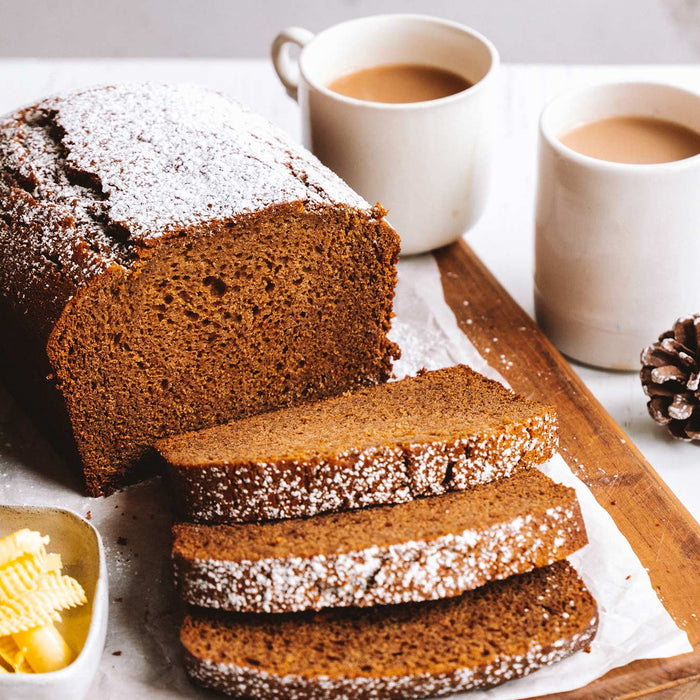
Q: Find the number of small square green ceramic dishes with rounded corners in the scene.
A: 0